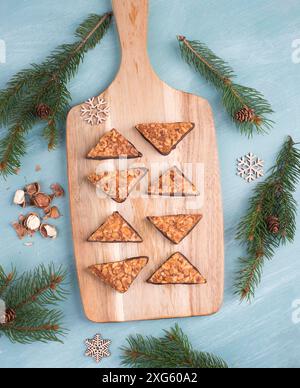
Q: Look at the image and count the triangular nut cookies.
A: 8